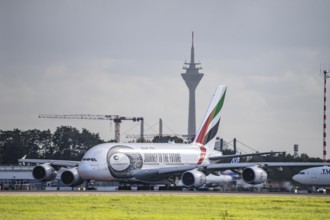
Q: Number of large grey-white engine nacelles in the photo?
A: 4